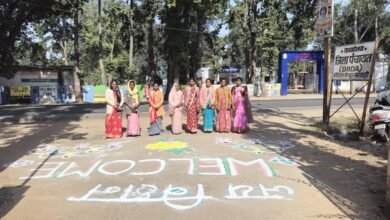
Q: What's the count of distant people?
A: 8